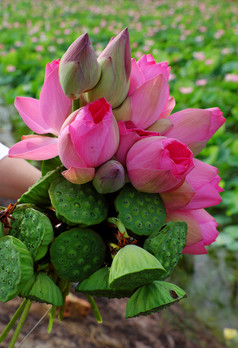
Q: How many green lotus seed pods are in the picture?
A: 11